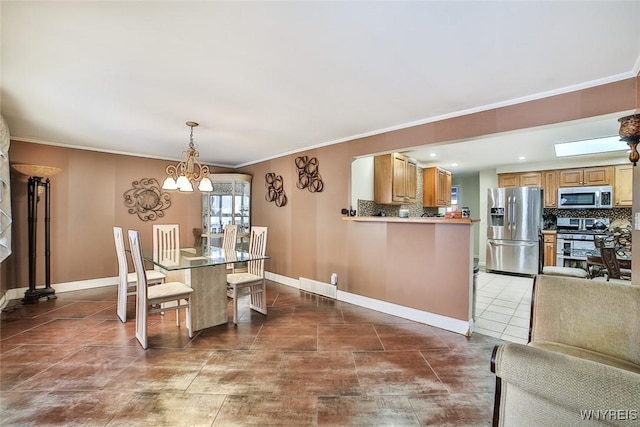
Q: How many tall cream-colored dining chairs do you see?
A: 5